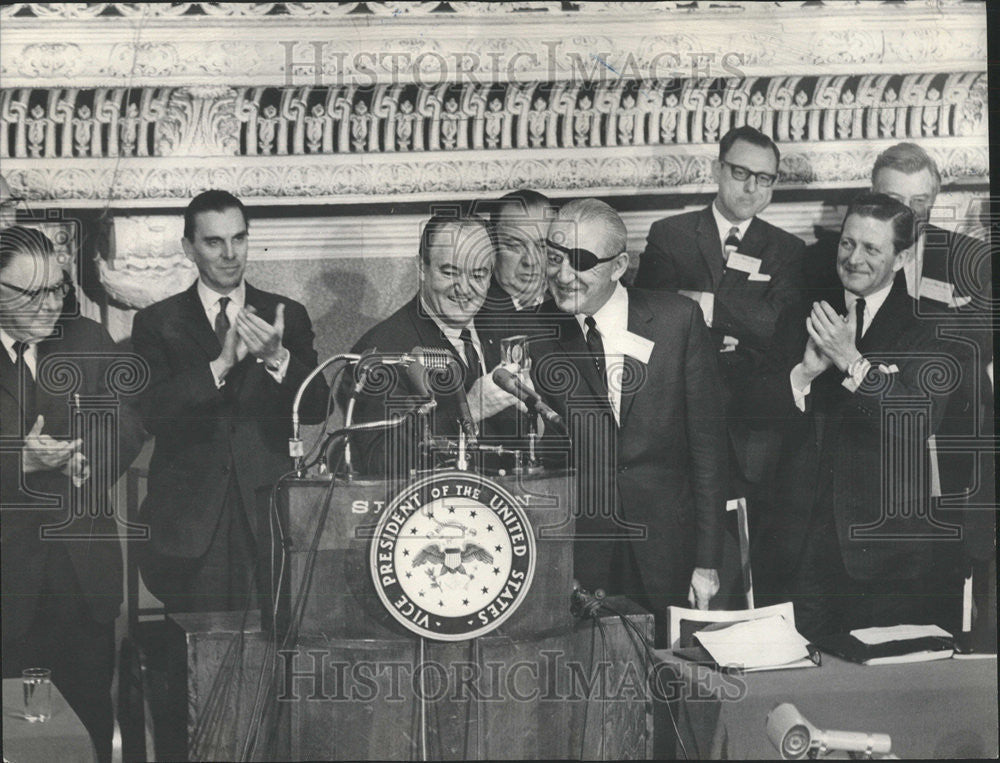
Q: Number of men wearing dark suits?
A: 8